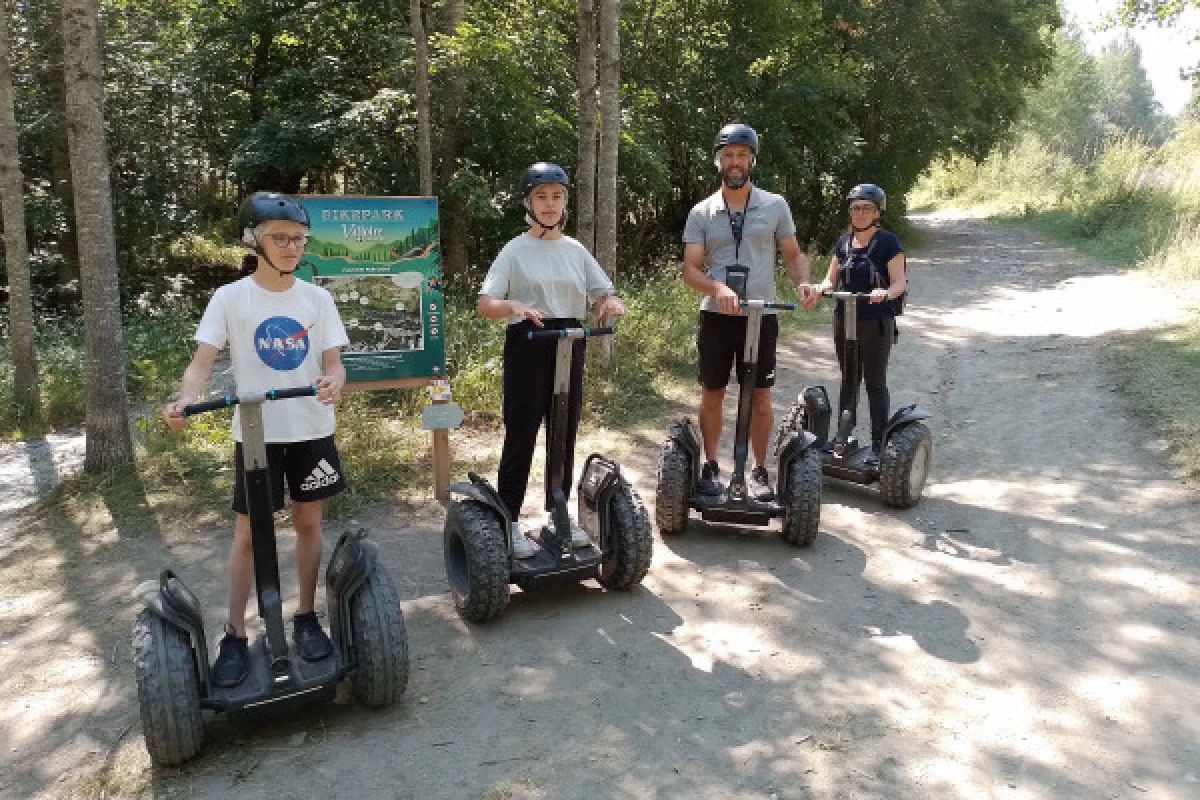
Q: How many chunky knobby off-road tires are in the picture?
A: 8